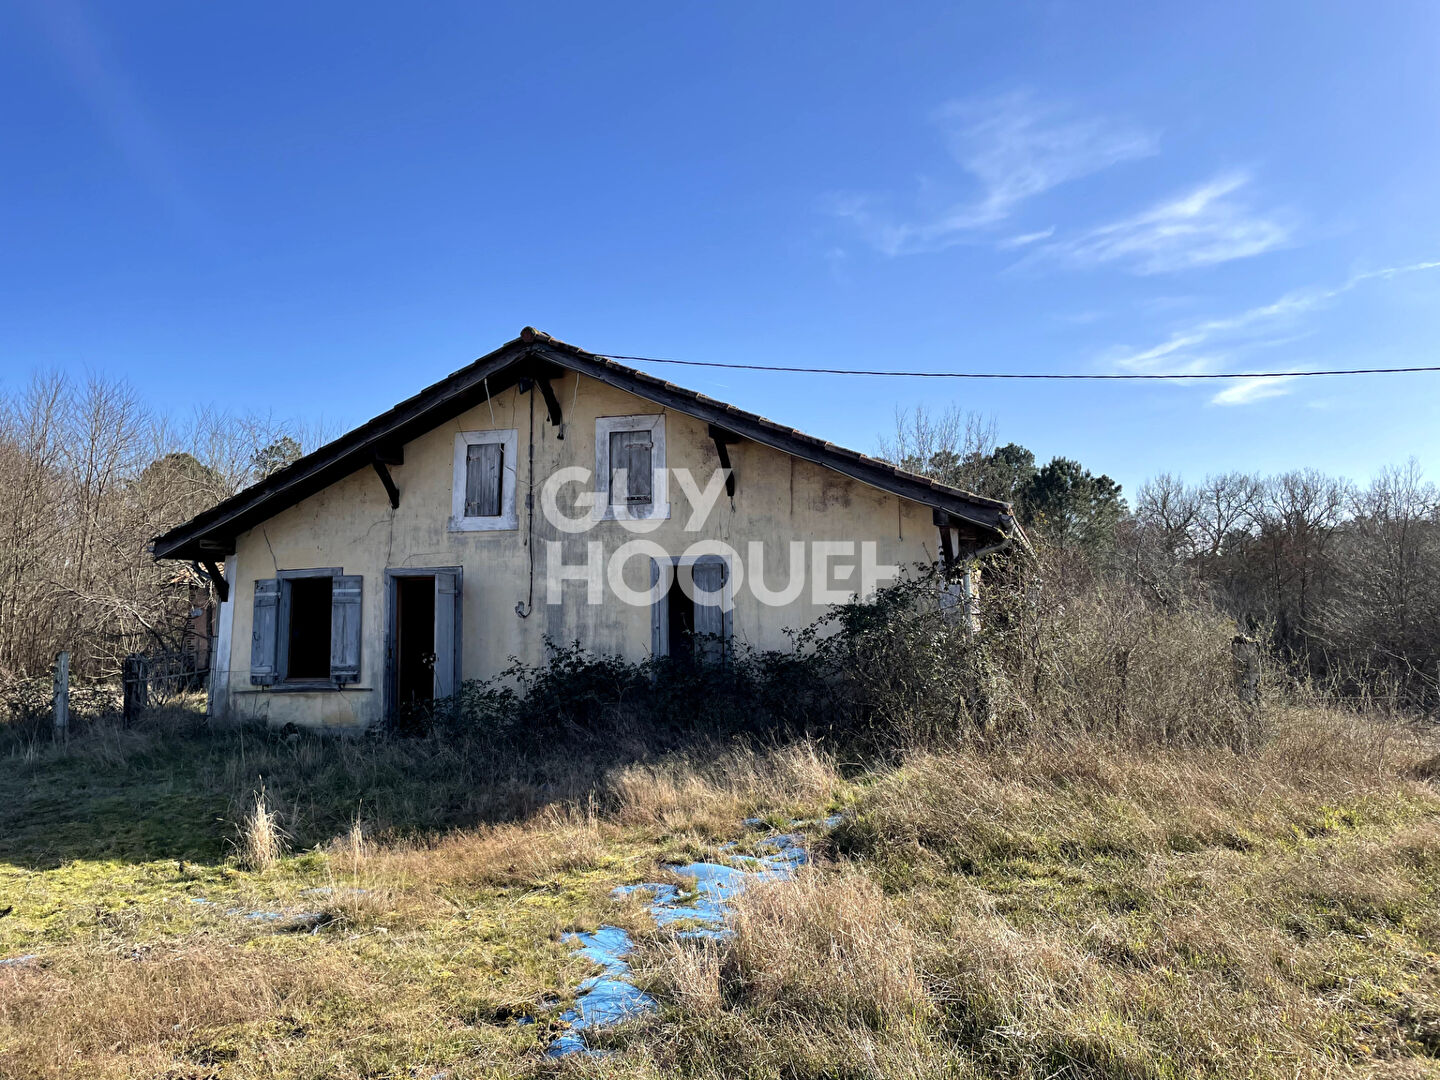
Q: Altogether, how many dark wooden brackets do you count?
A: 5